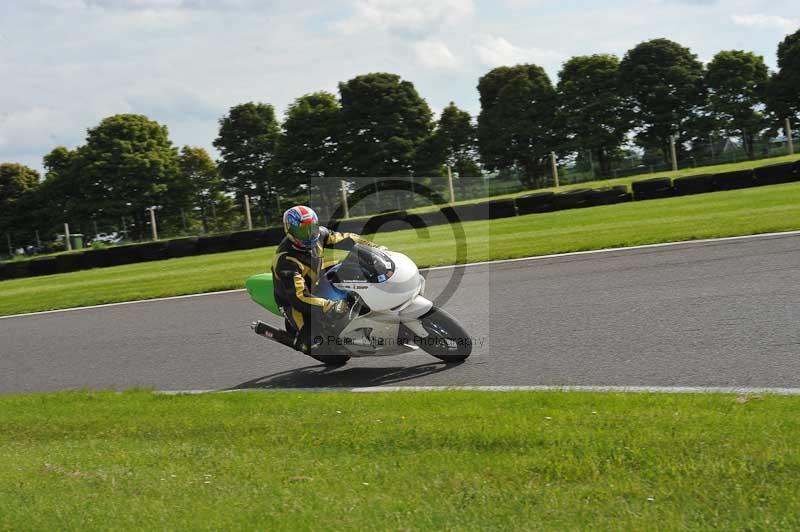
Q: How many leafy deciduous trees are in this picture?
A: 13